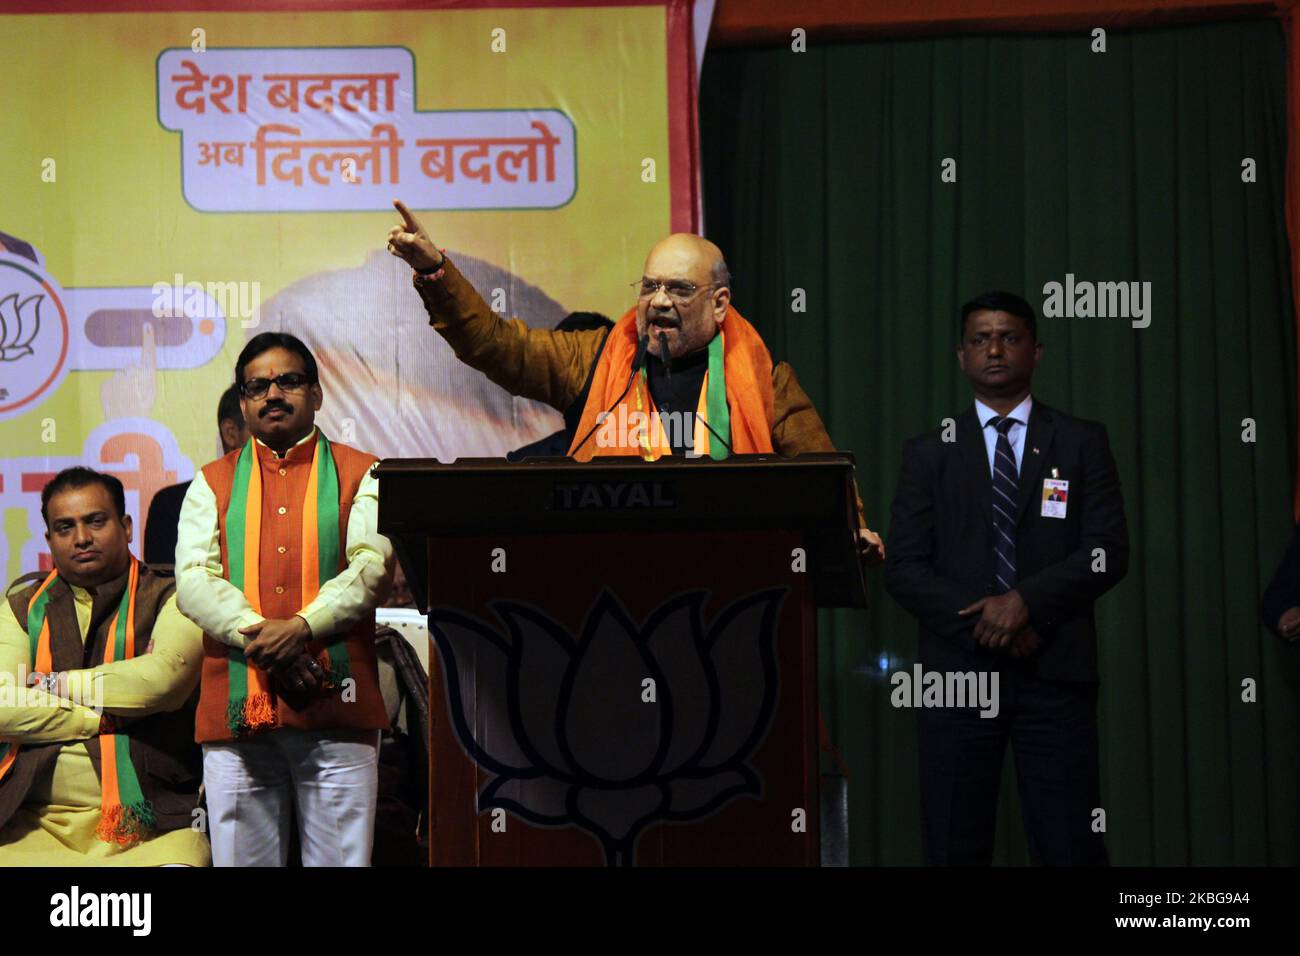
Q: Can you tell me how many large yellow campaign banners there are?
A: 1